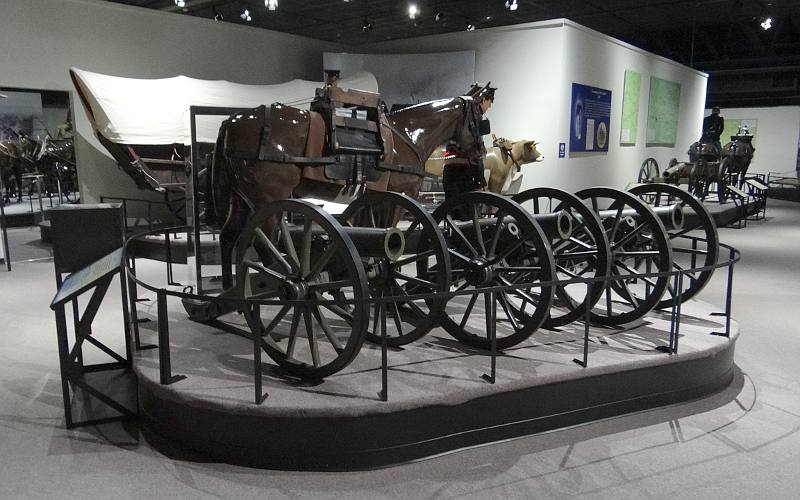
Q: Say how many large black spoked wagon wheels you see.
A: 6